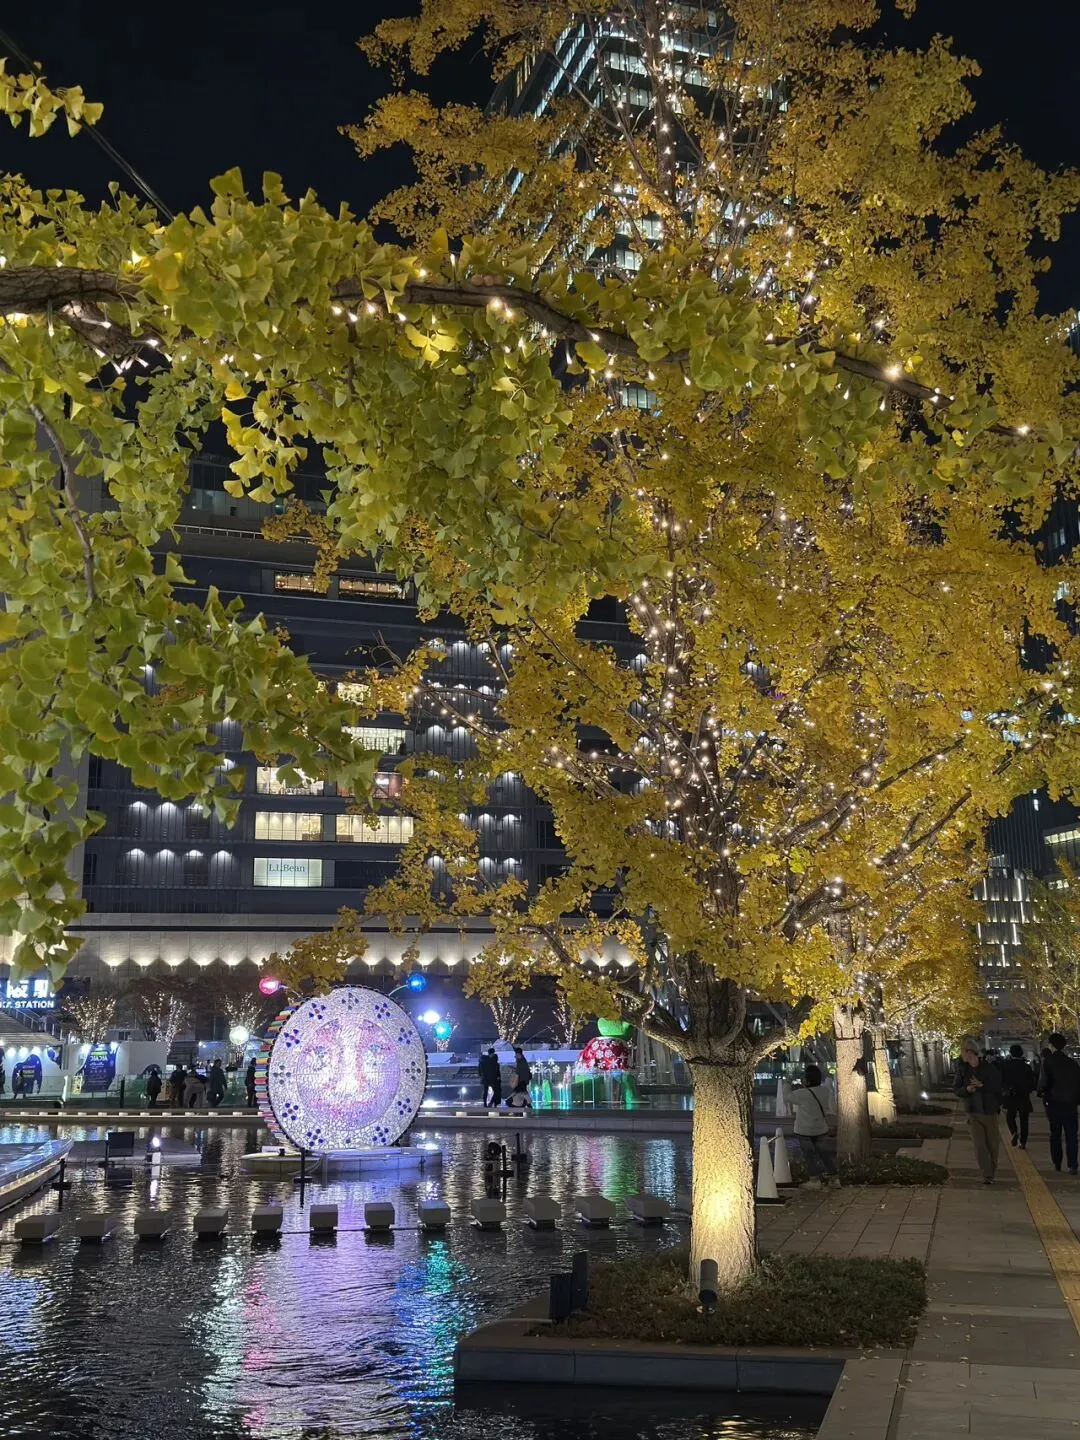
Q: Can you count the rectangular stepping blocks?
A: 12